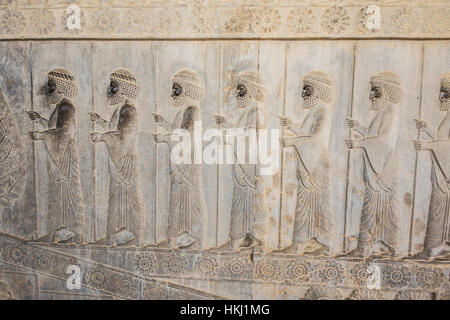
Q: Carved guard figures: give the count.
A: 7